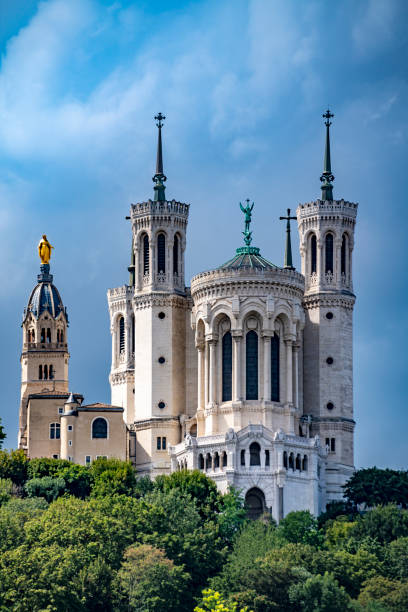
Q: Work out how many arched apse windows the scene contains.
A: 3